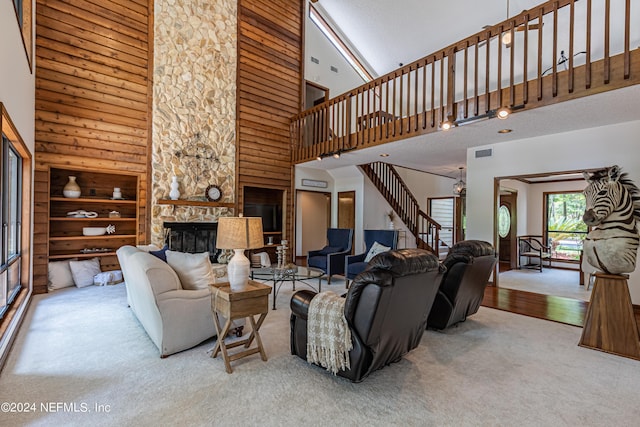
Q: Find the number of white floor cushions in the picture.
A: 2